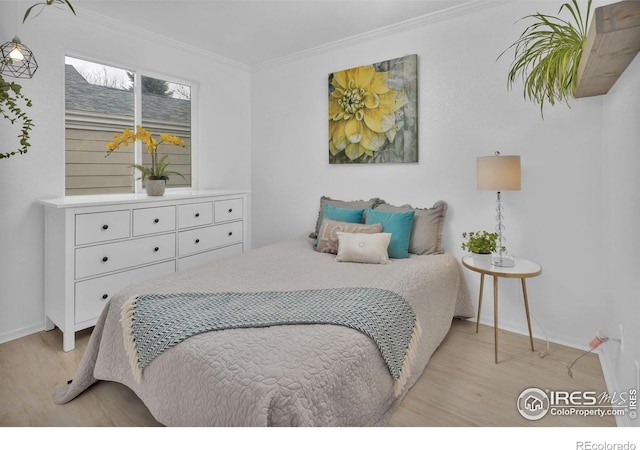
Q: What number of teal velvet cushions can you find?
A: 2